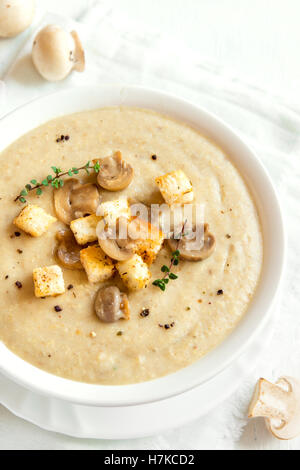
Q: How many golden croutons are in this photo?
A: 8